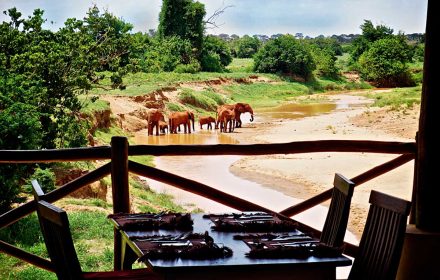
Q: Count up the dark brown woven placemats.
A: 4